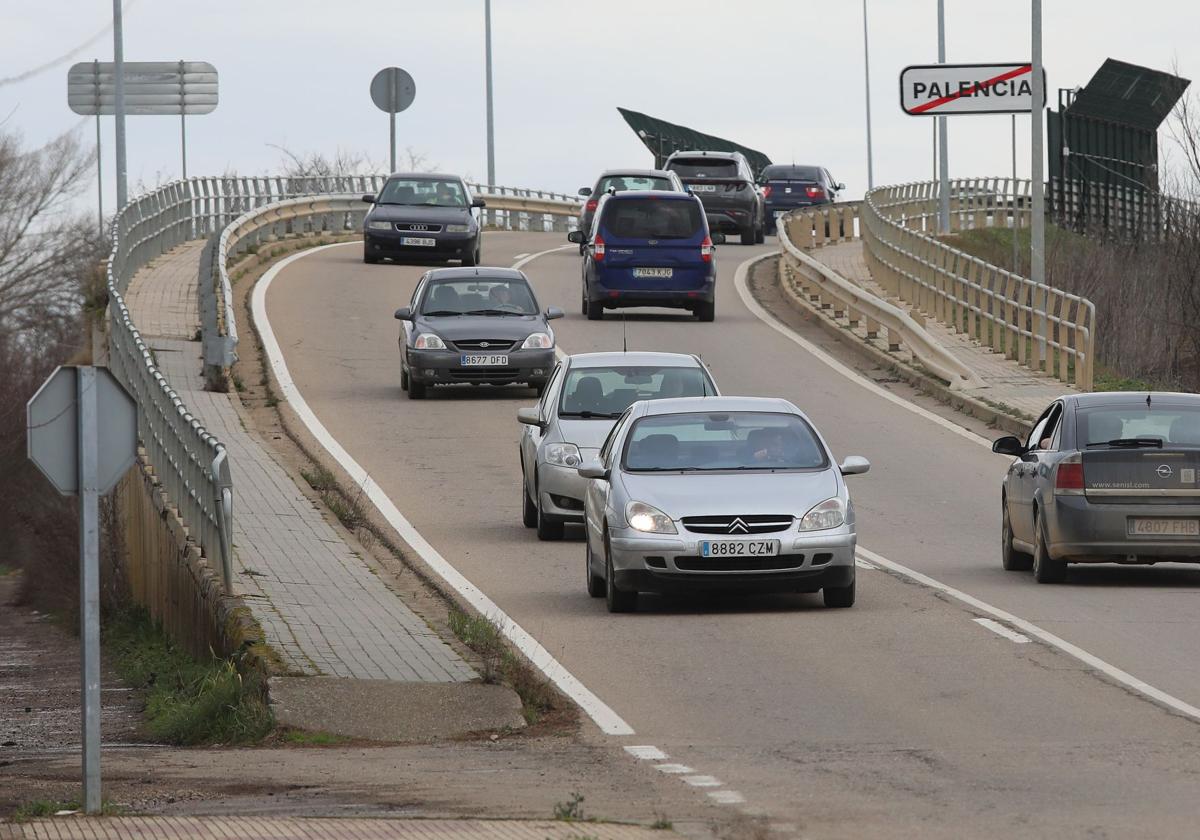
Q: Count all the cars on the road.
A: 9